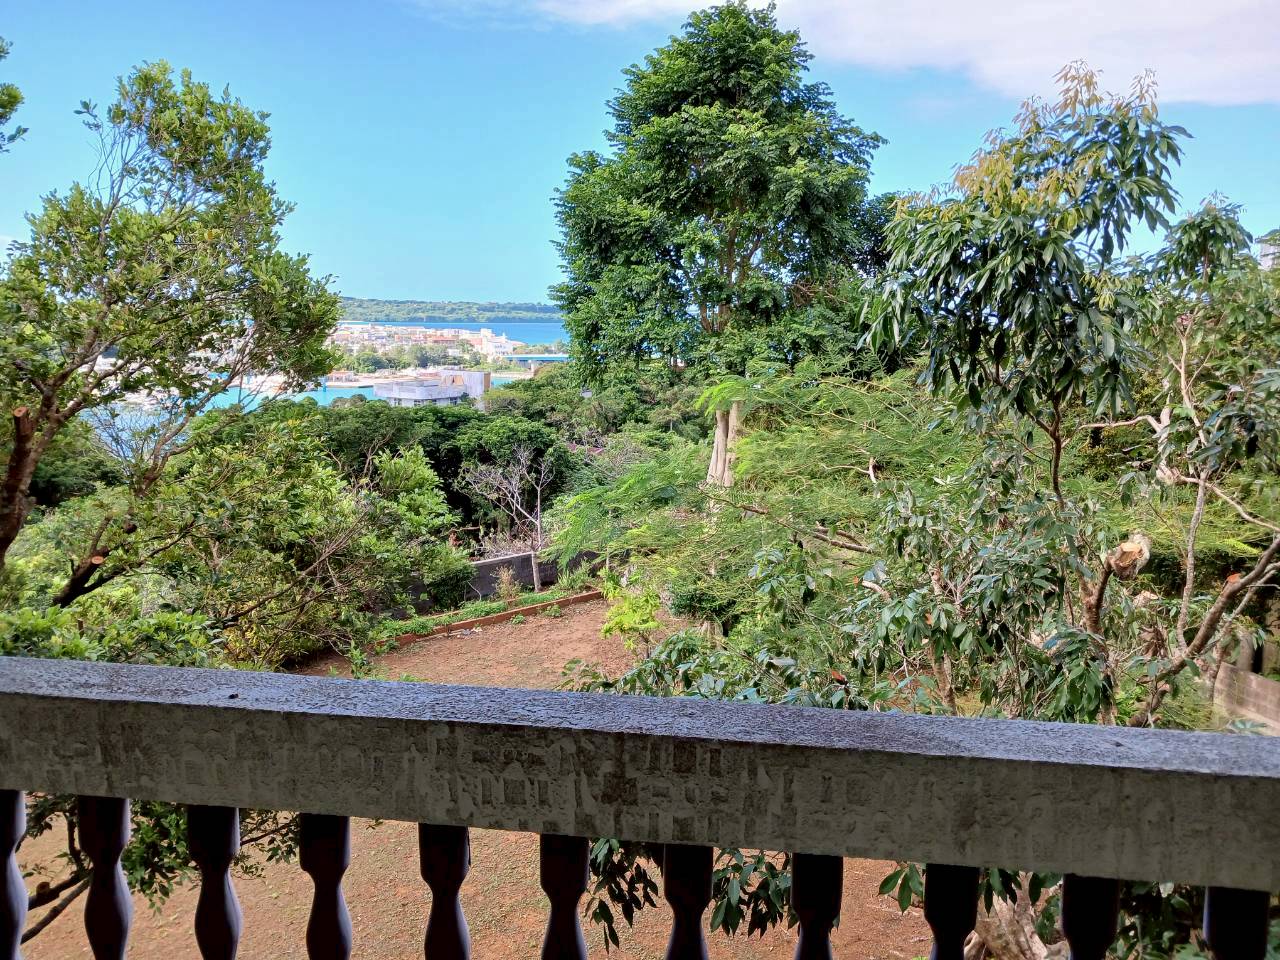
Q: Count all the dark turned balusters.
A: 11